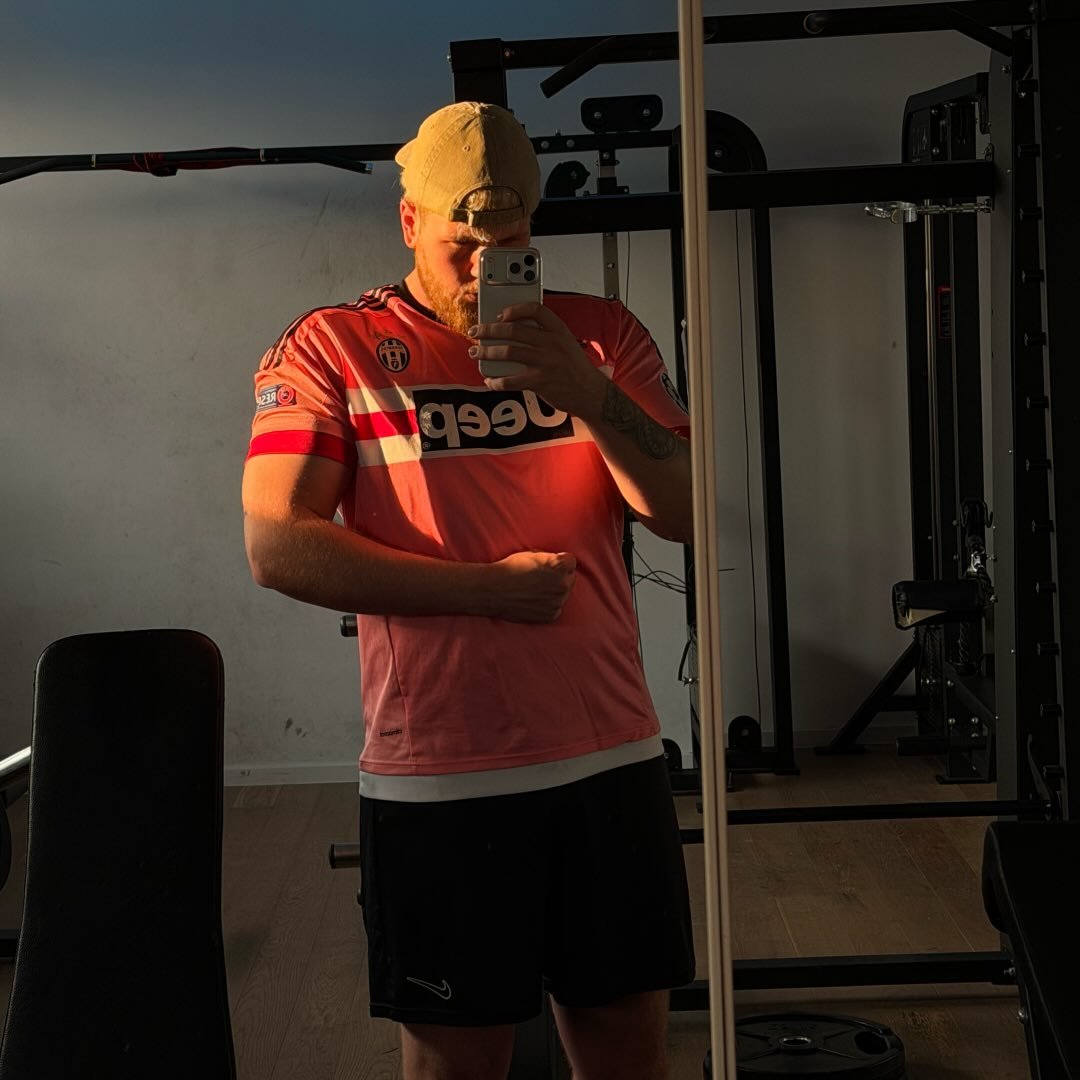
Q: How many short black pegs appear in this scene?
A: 12